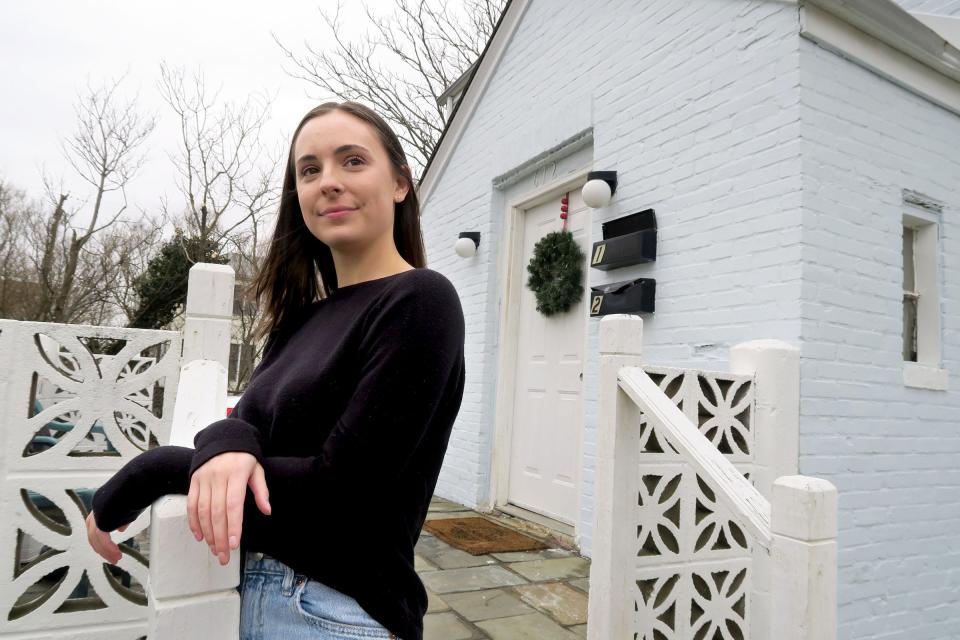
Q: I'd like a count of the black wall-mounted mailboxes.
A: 2